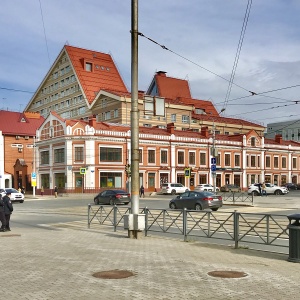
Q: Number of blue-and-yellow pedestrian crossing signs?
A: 2